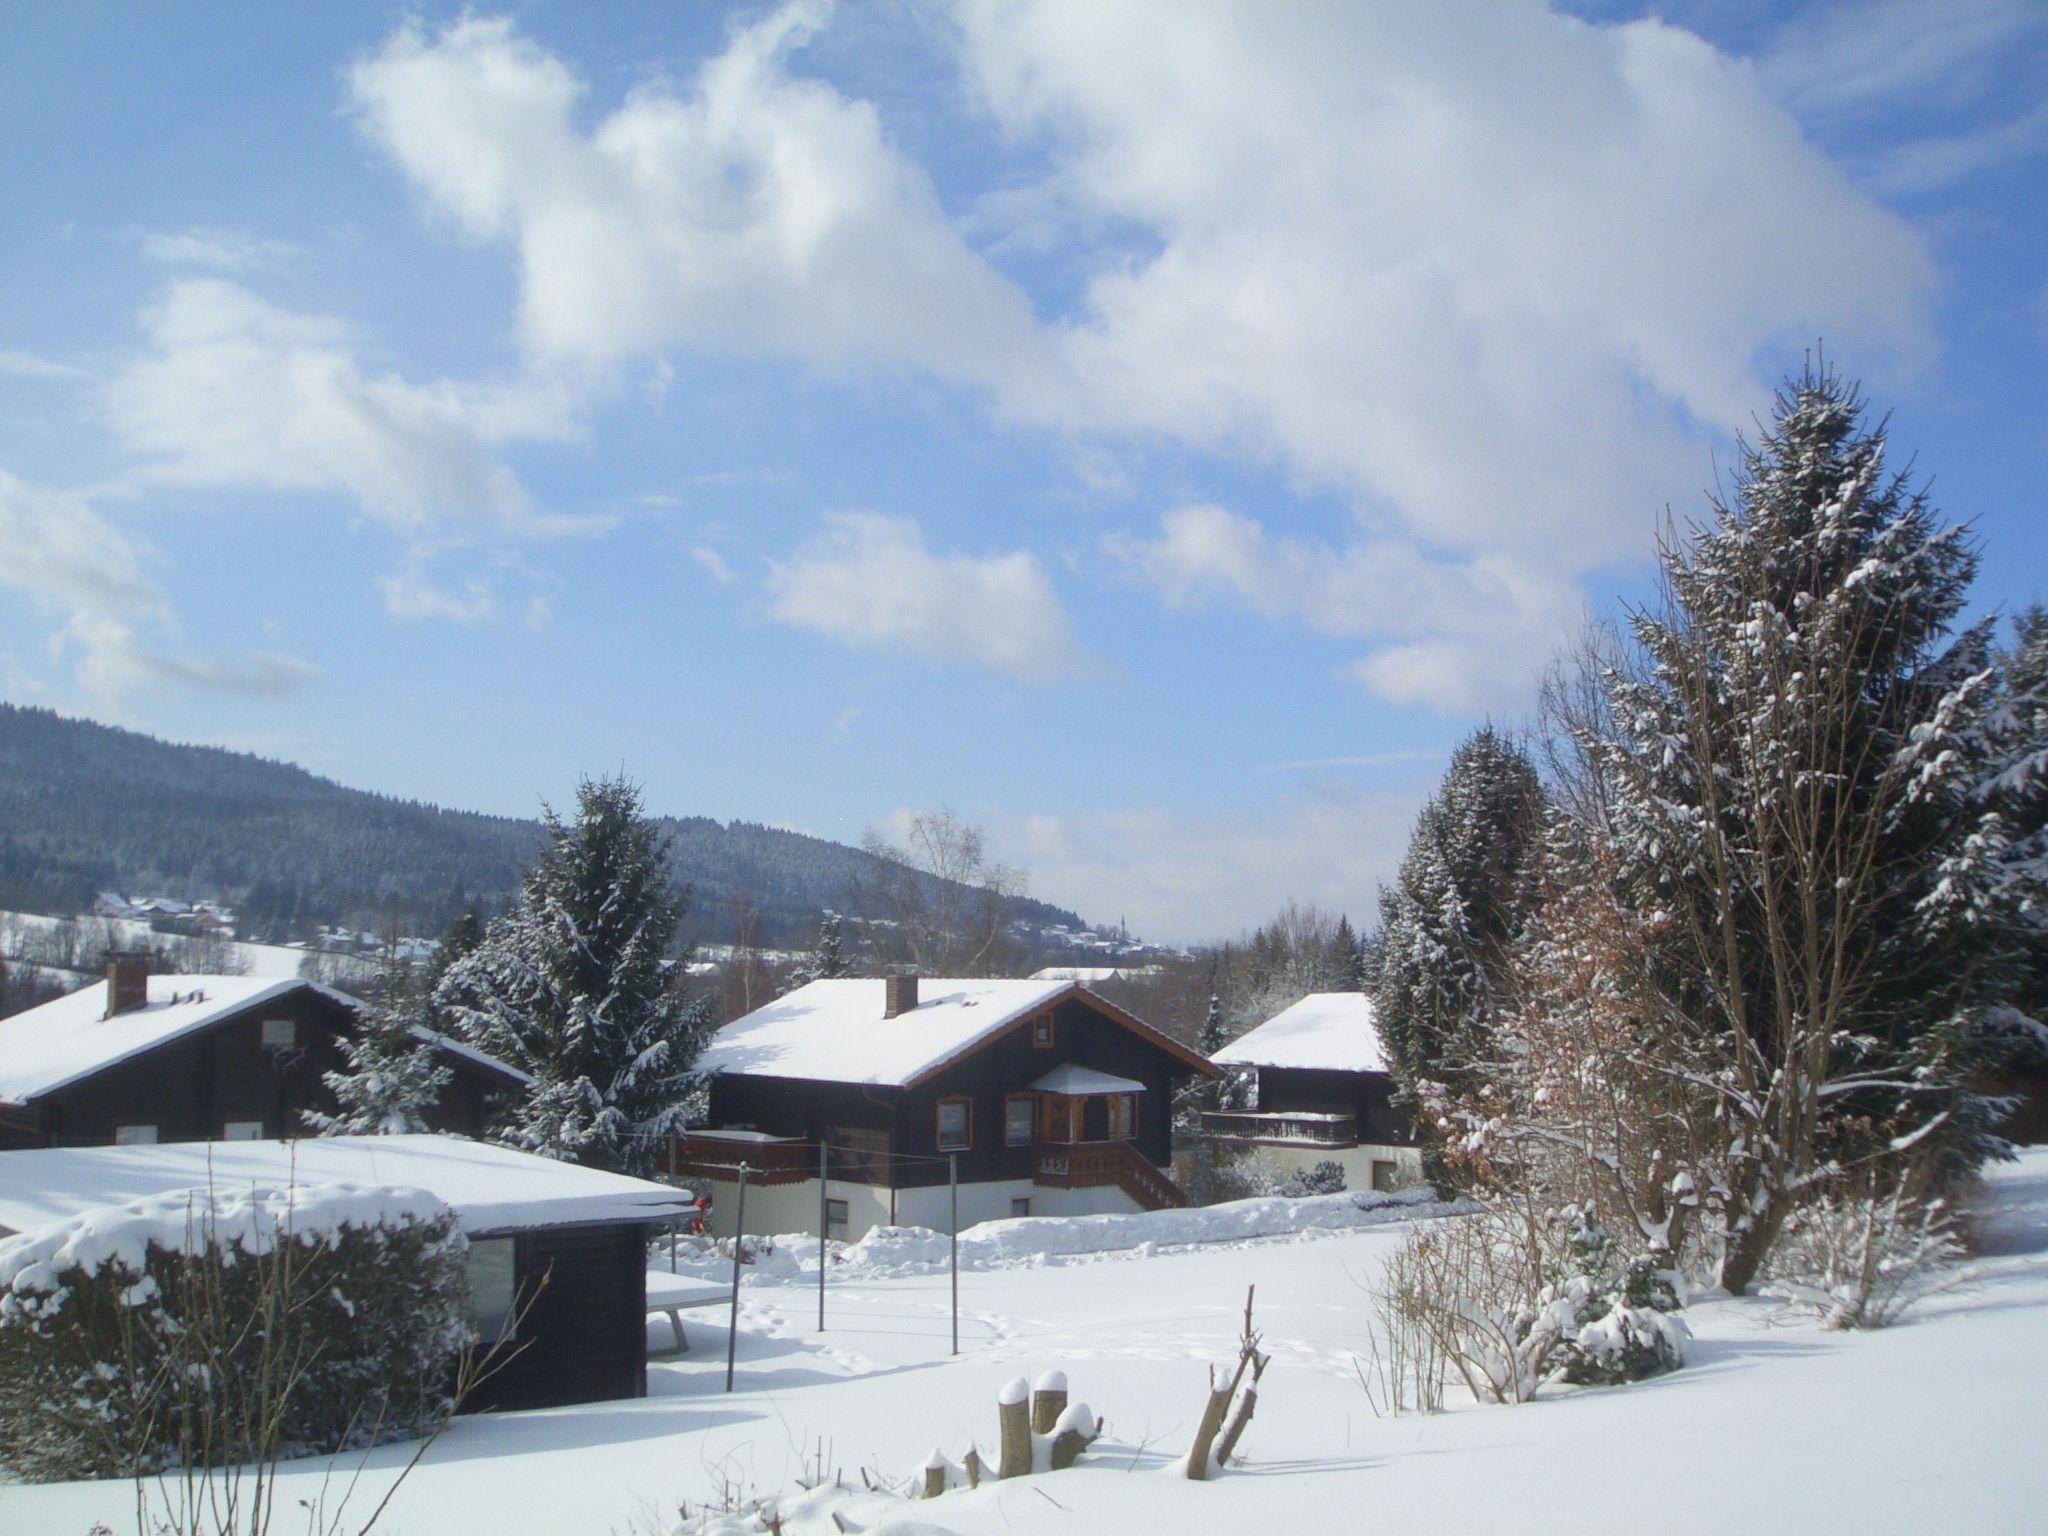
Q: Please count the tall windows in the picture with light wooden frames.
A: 3